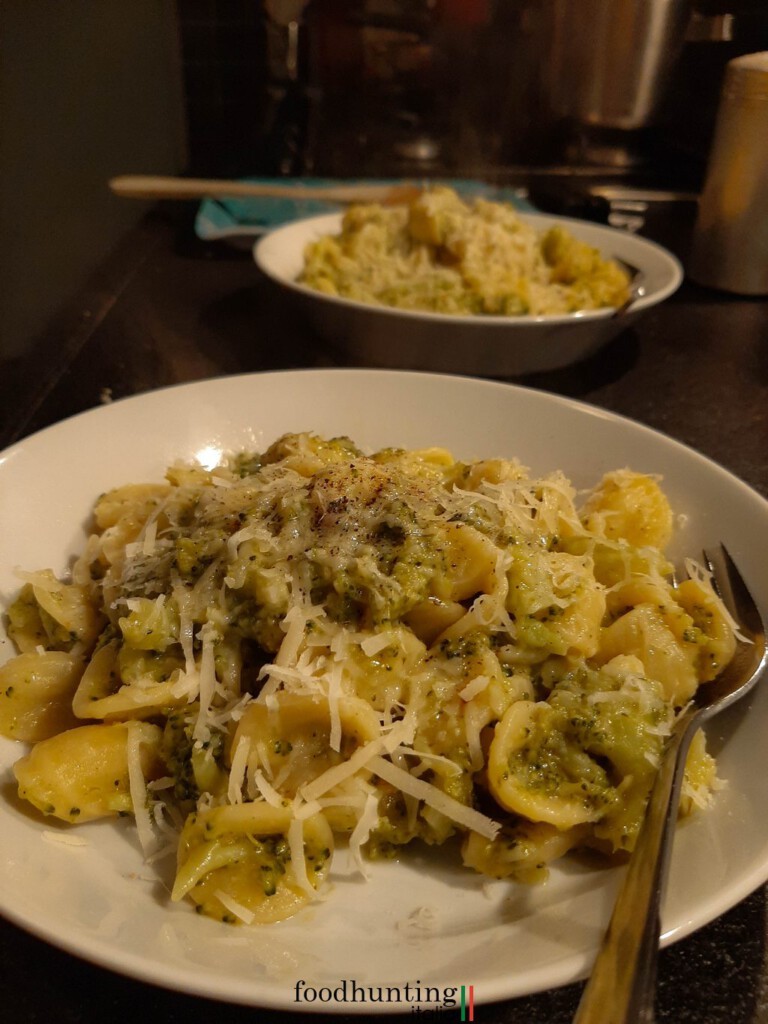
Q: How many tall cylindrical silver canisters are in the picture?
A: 1